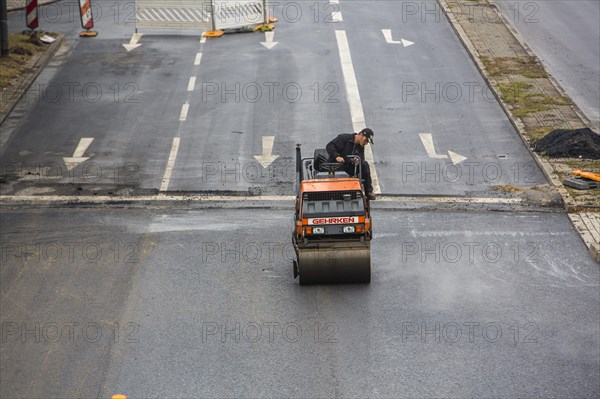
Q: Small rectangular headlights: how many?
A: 2